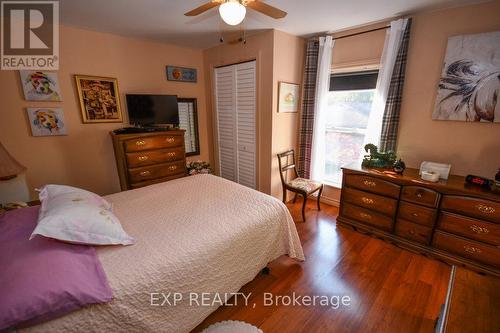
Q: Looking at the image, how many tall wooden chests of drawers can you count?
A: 1